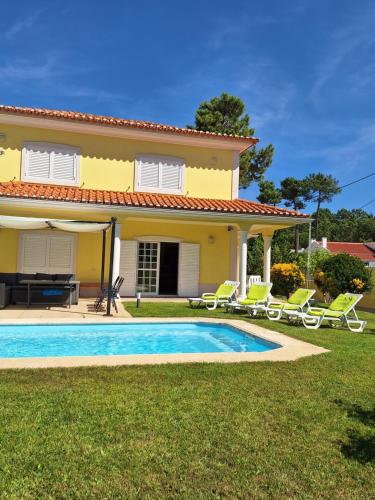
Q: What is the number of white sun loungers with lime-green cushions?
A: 4